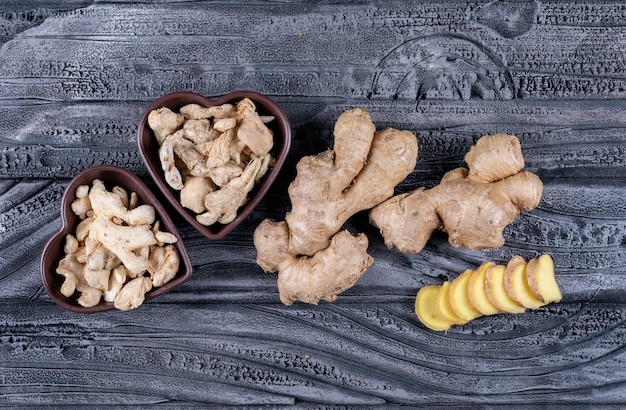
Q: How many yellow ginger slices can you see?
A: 7